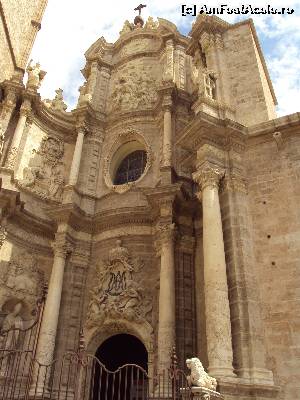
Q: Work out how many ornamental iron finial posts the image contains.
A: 3